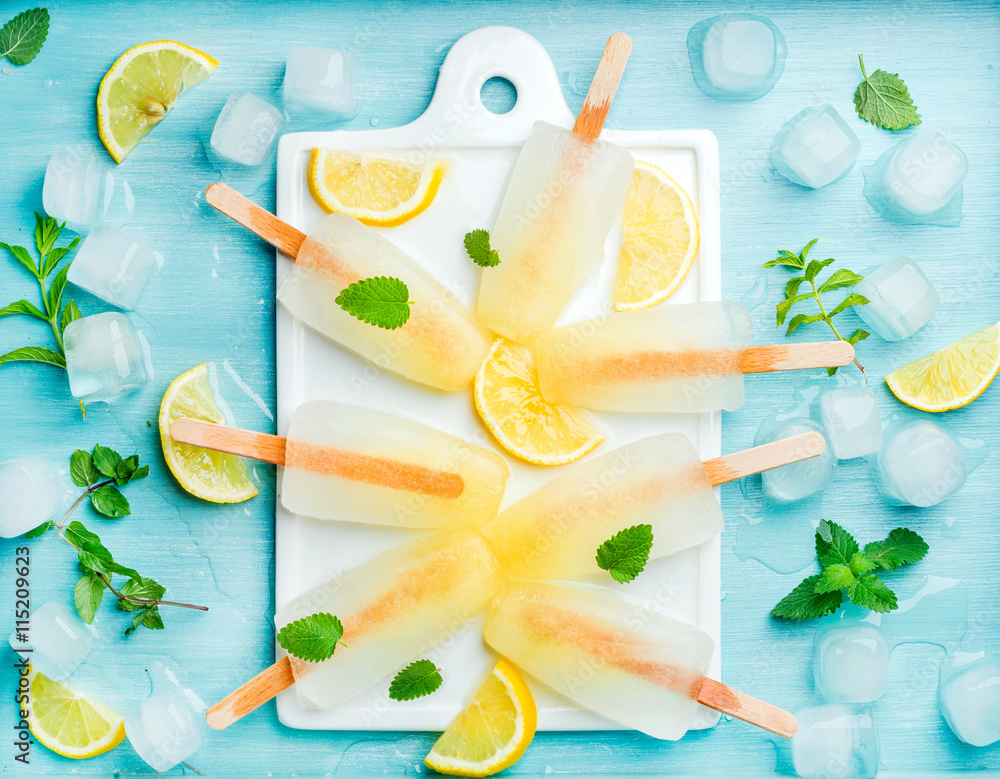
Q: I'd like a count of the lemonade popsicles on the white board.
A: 7